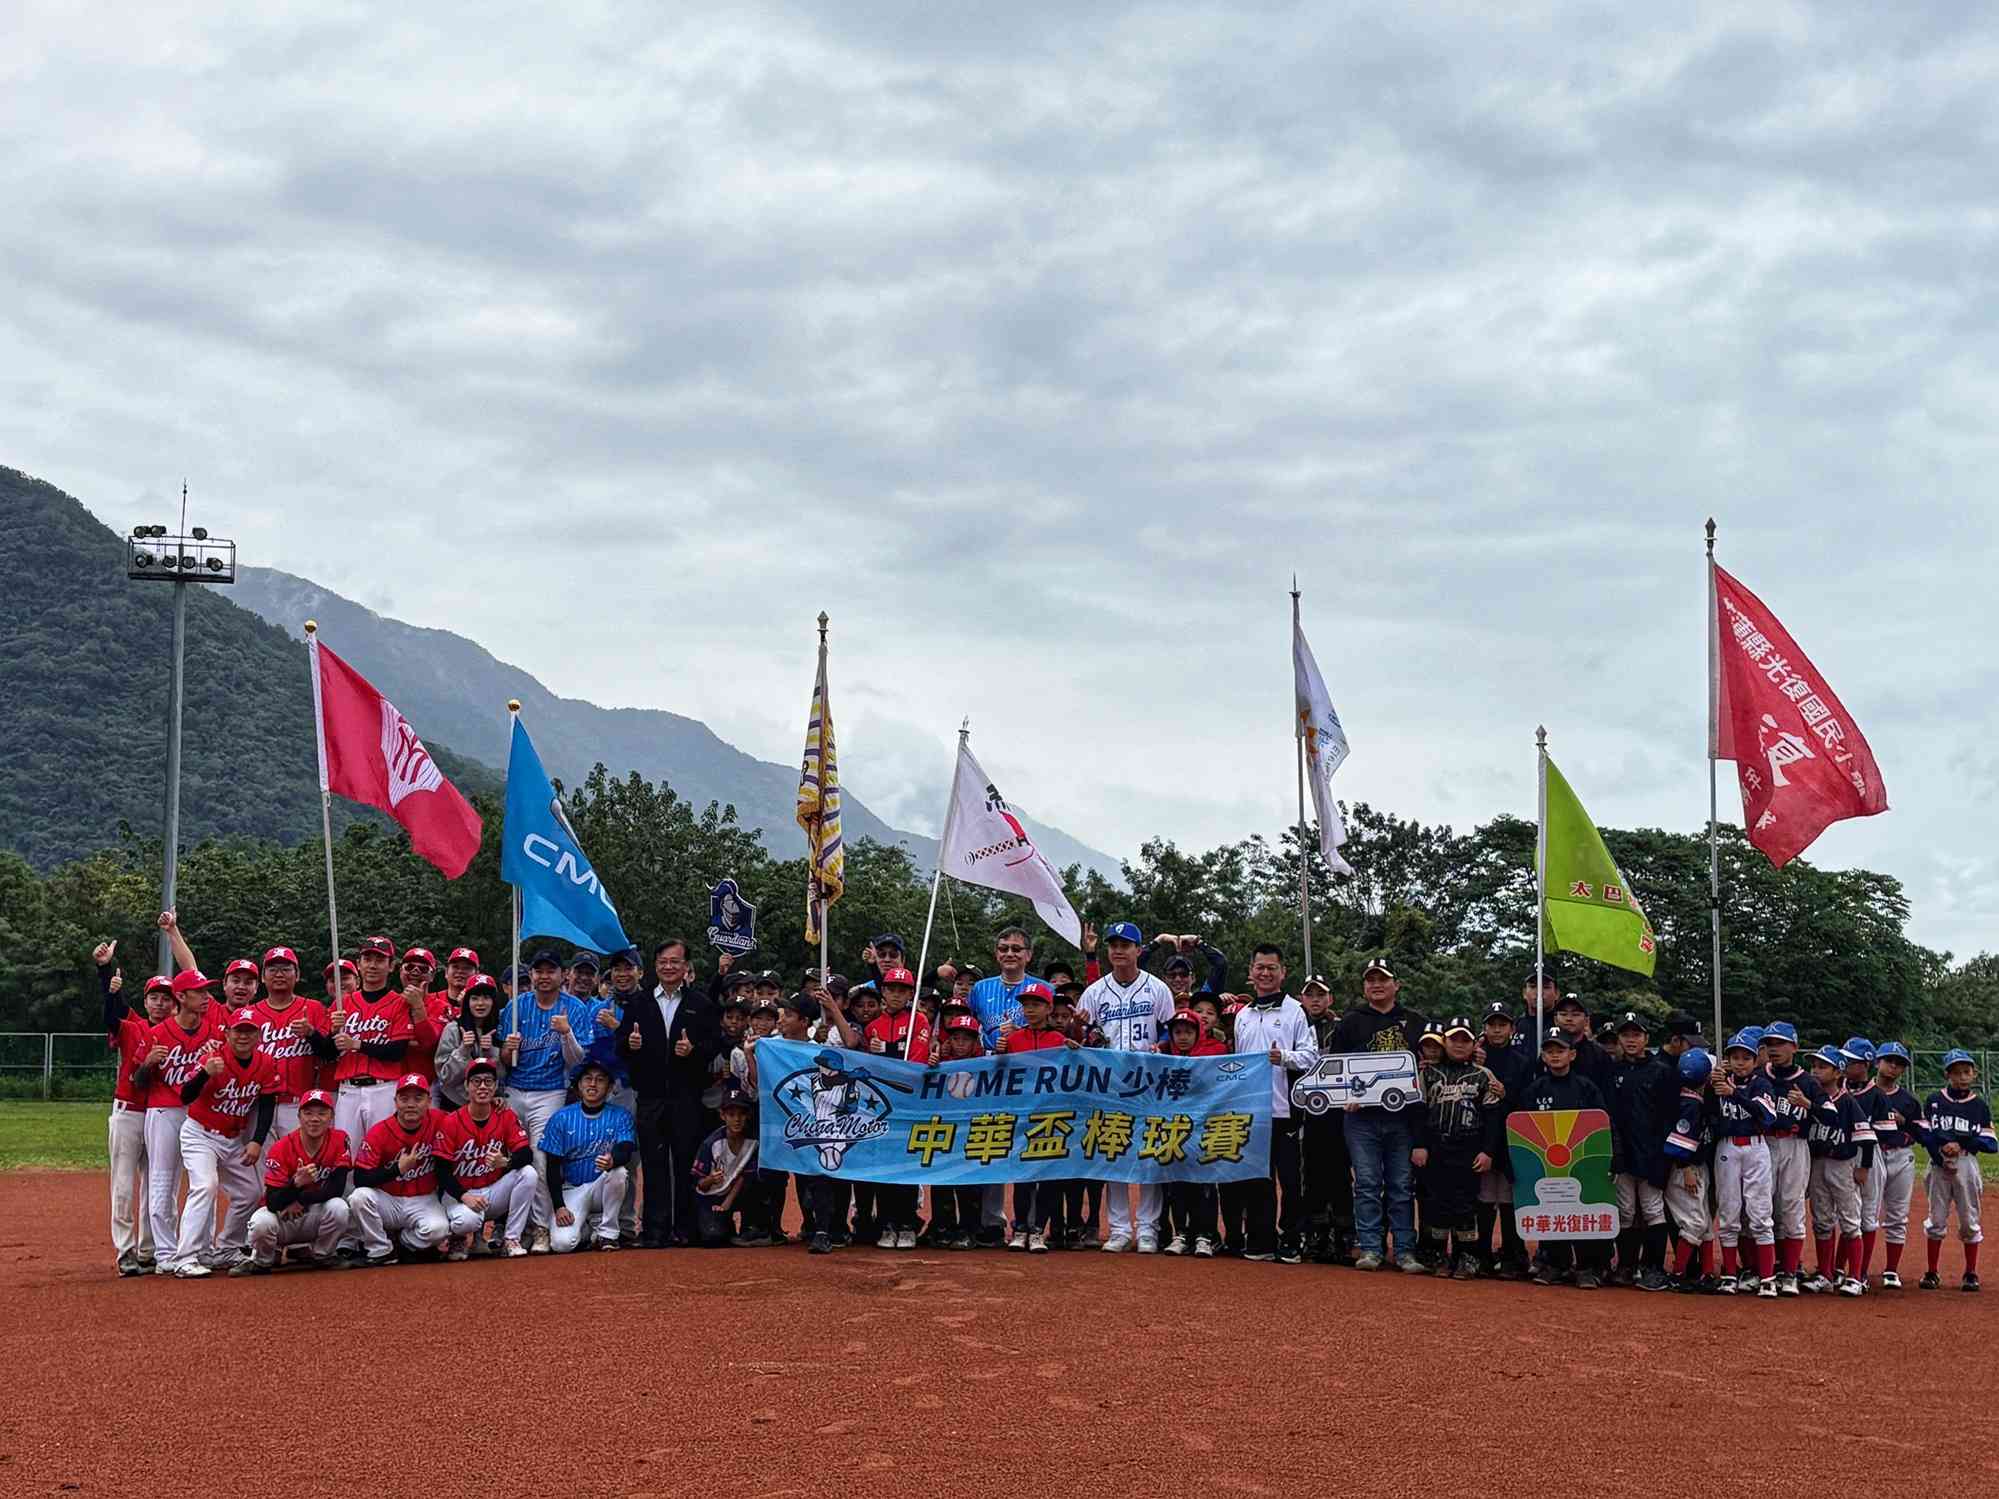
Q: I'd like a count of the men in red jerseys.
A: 12